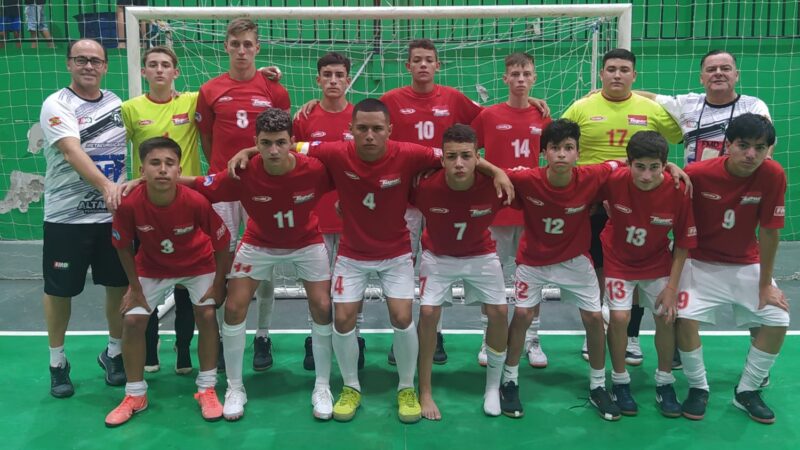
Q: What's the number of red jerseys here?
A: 11